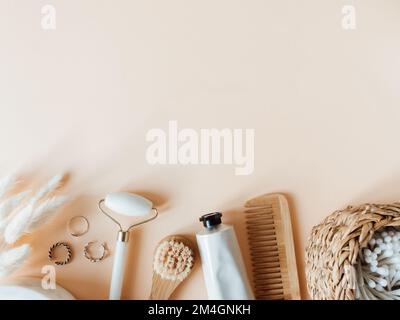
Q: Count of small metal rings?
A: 3